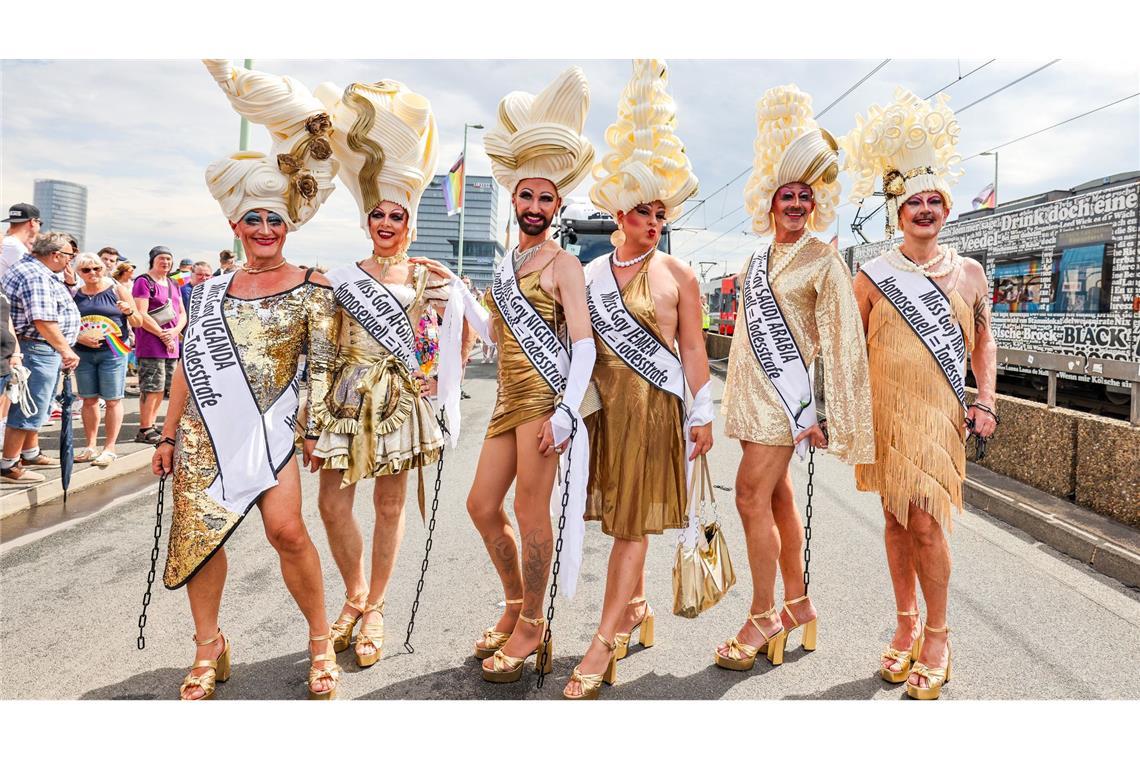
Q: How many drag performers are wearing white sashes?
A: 6